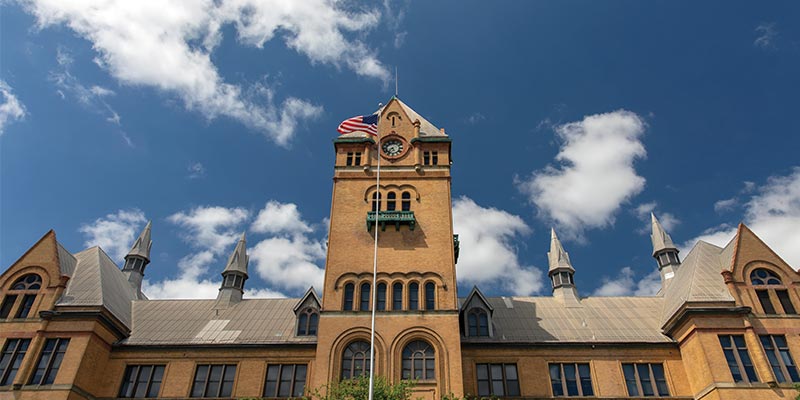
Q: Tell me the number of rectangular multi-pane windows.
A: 10